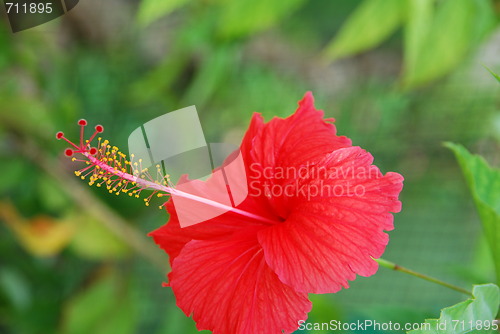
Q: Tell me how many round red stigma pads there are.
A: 5